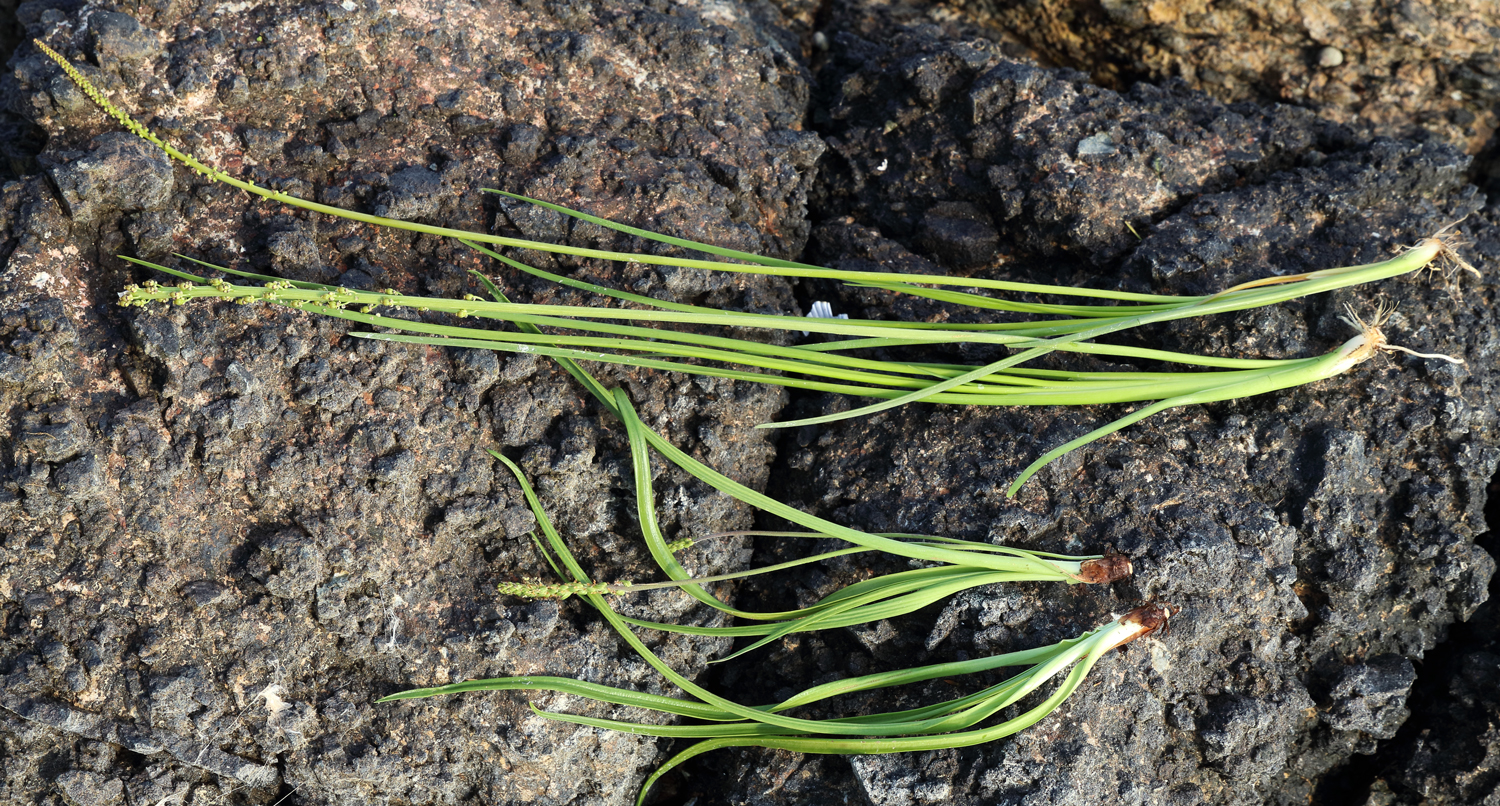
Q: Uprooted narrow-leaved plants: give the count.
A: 4